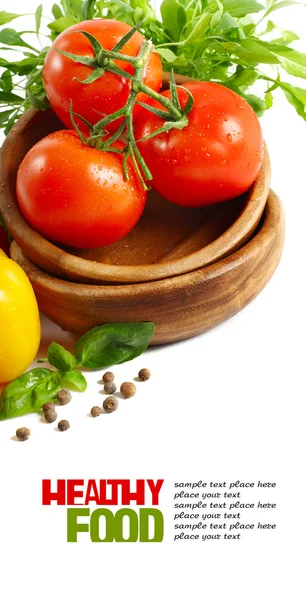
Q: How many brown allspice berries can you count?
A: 11